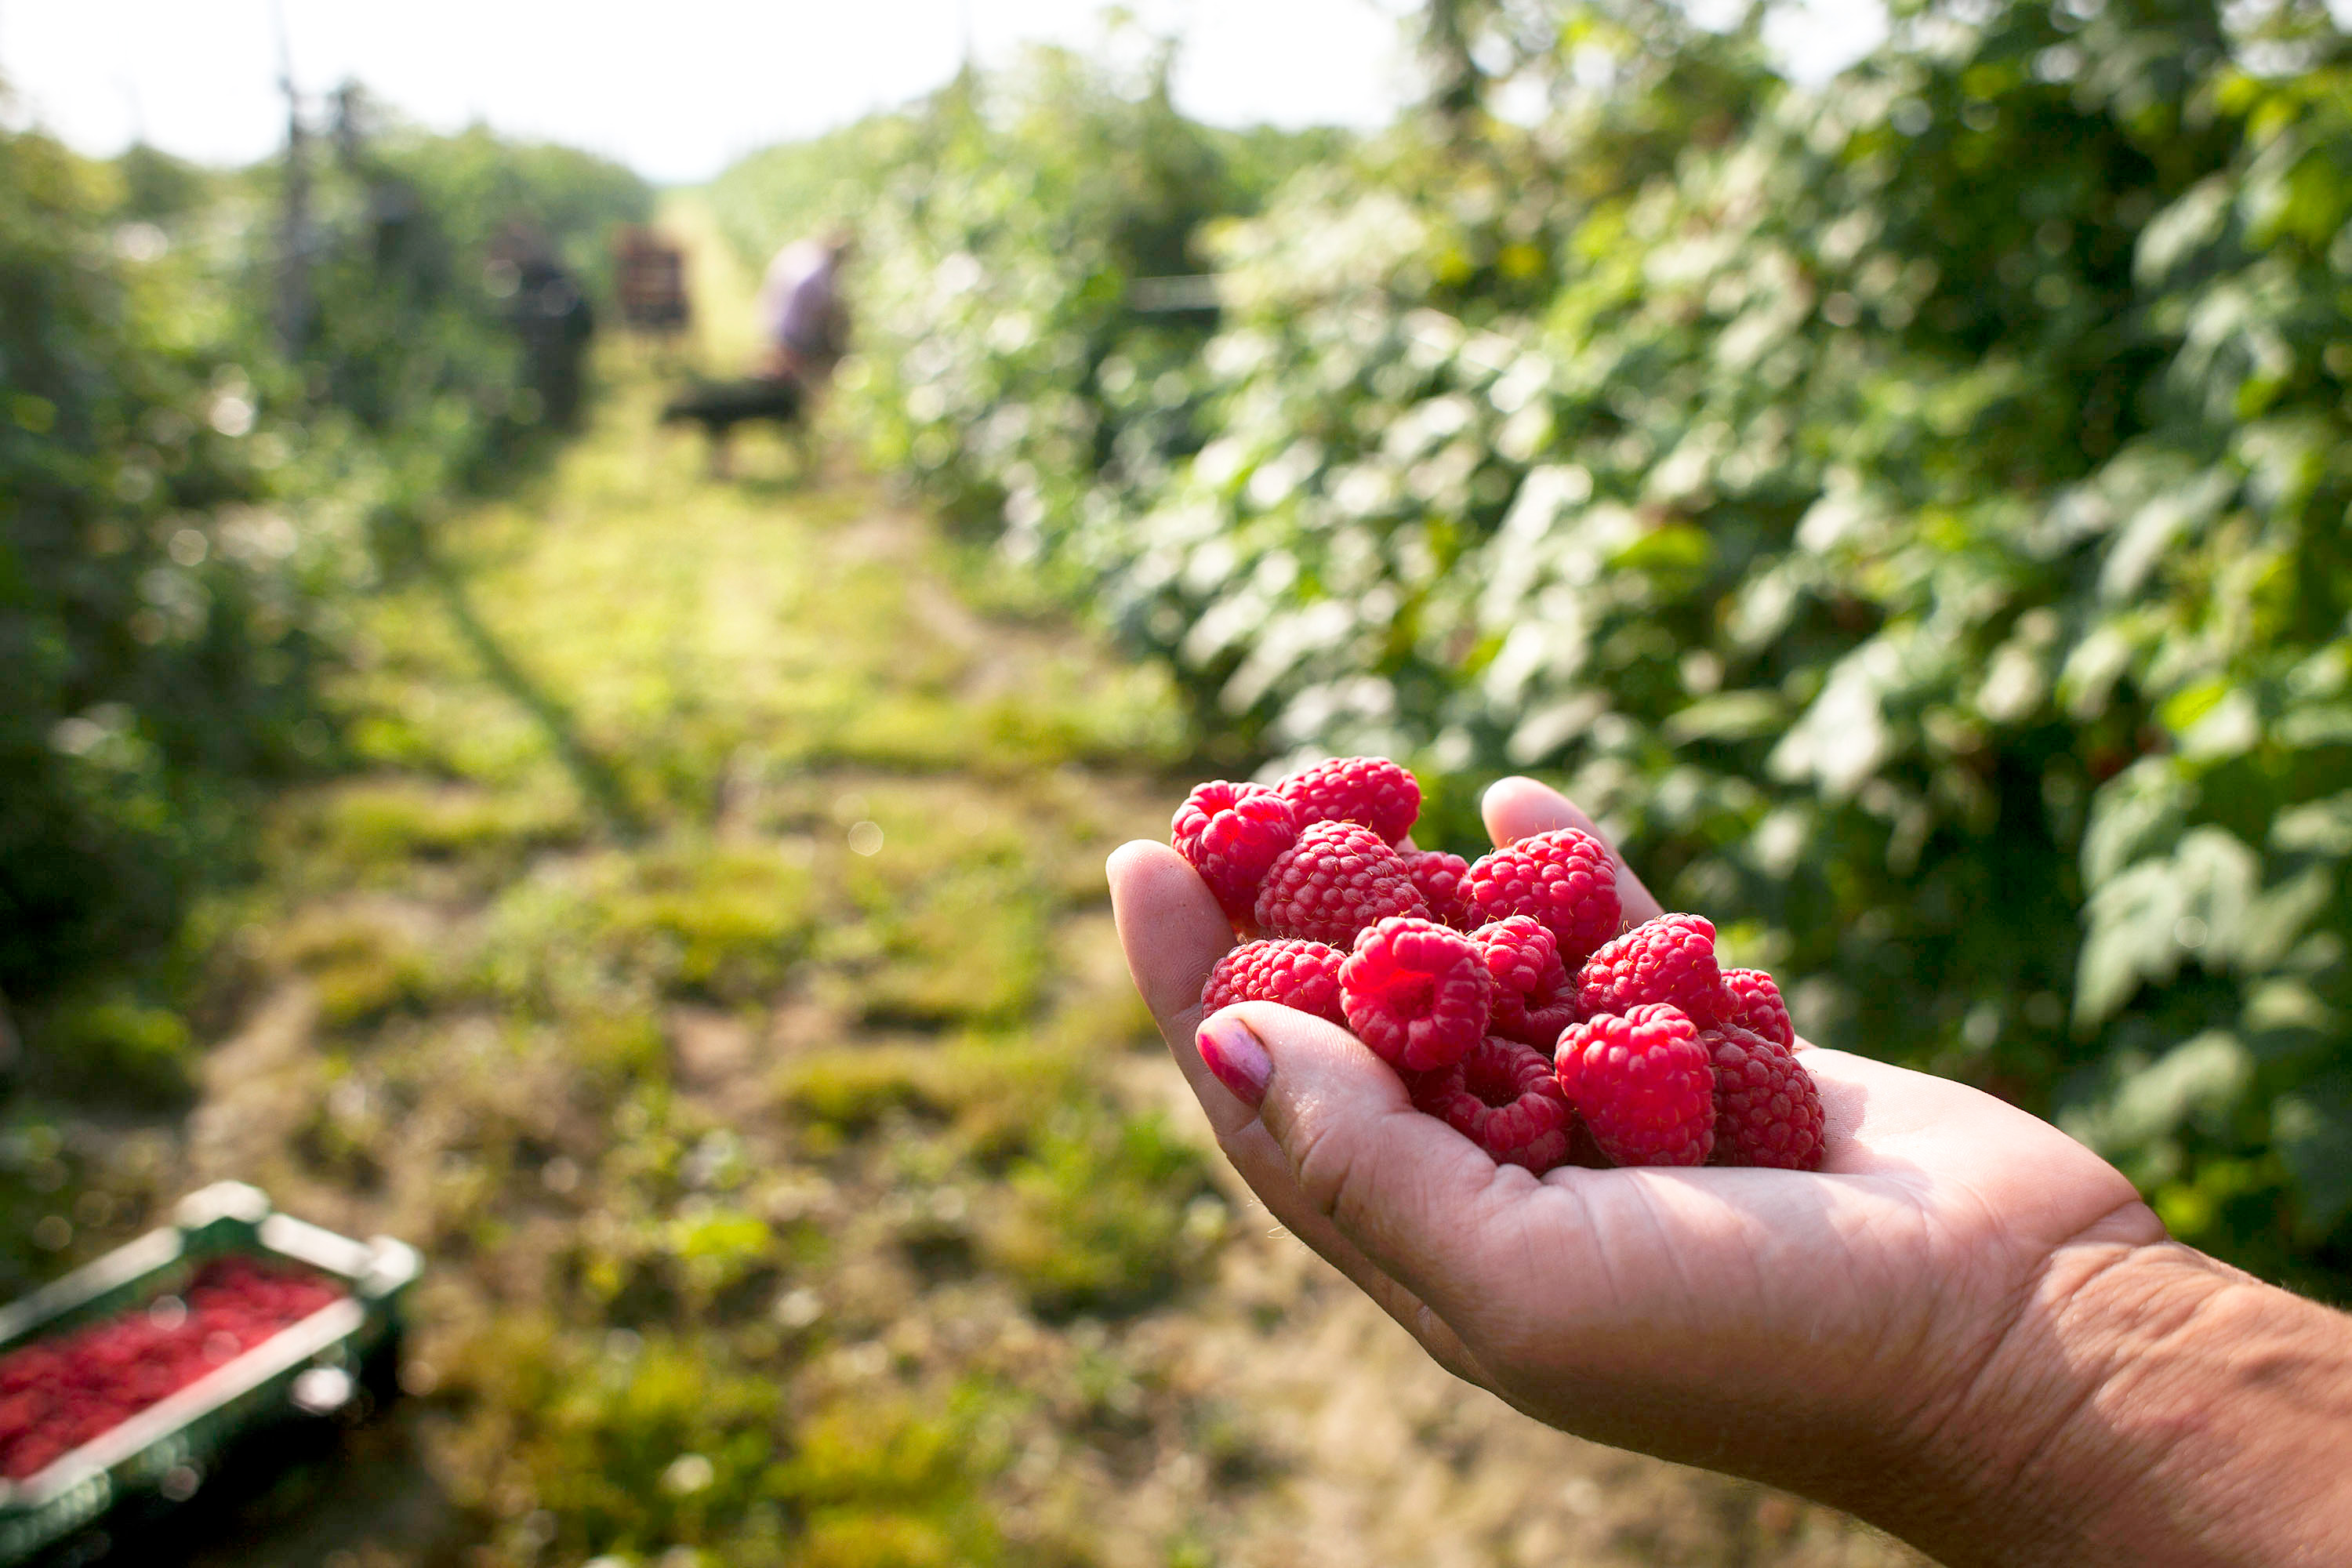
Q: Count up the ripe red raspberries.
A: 13